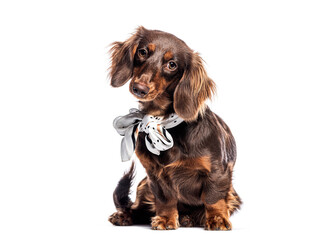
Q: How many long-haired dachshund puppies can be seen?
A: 1